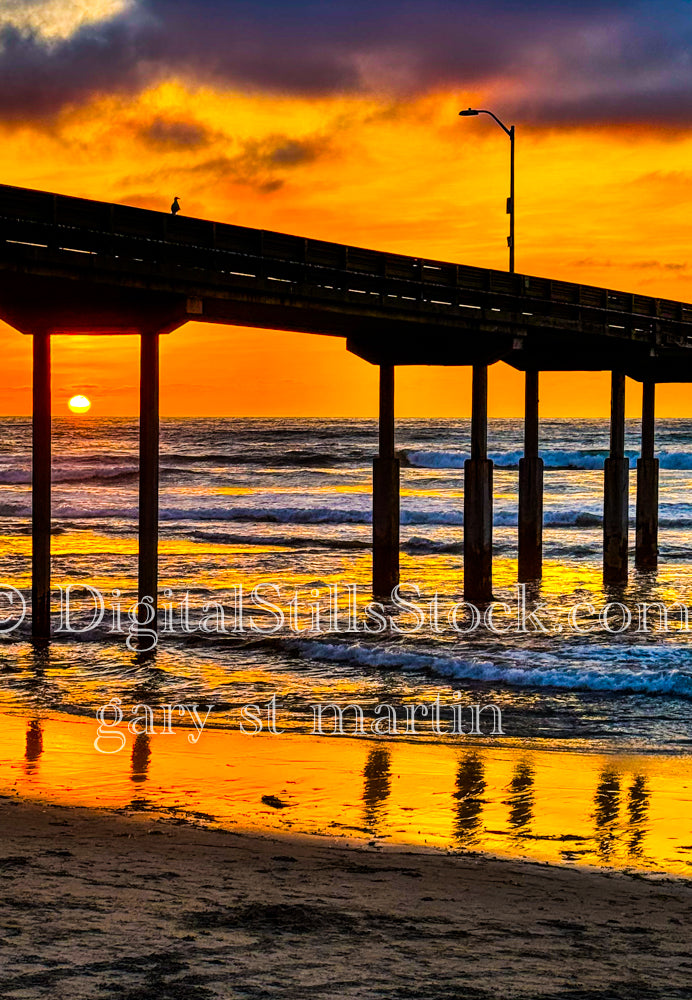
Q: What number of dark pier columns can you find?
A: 7